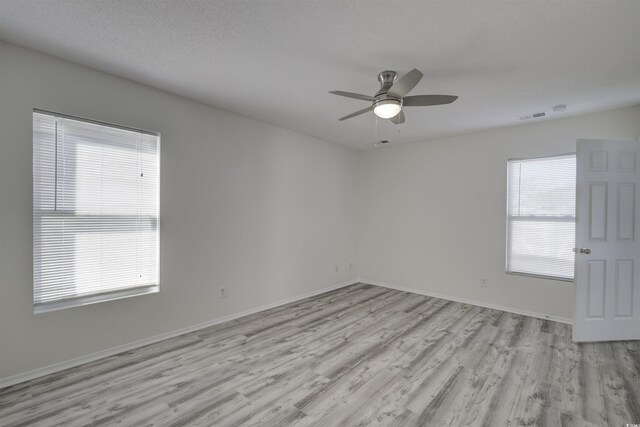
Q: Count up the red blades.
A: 0